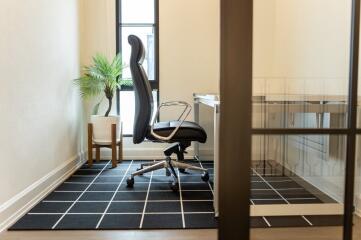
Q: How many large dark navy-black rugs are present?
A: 1